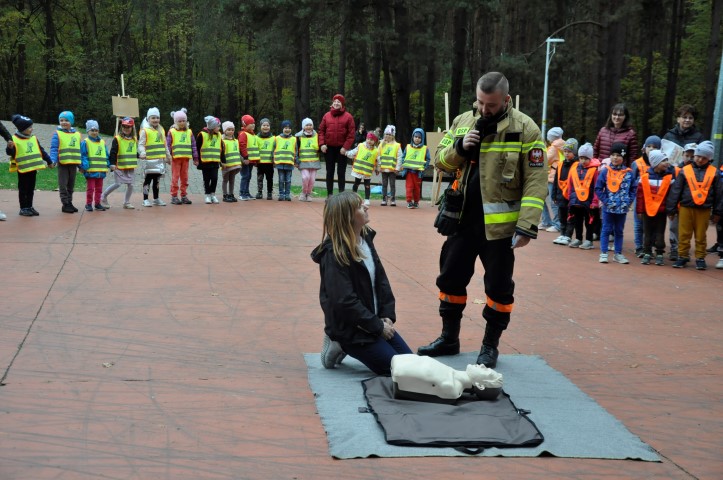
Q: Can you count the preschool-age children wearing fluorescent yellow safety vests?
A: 15